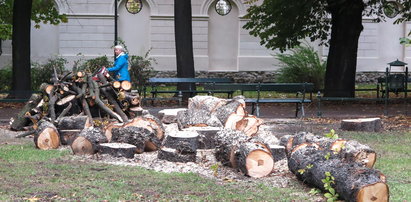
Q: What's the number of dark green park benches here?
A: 2